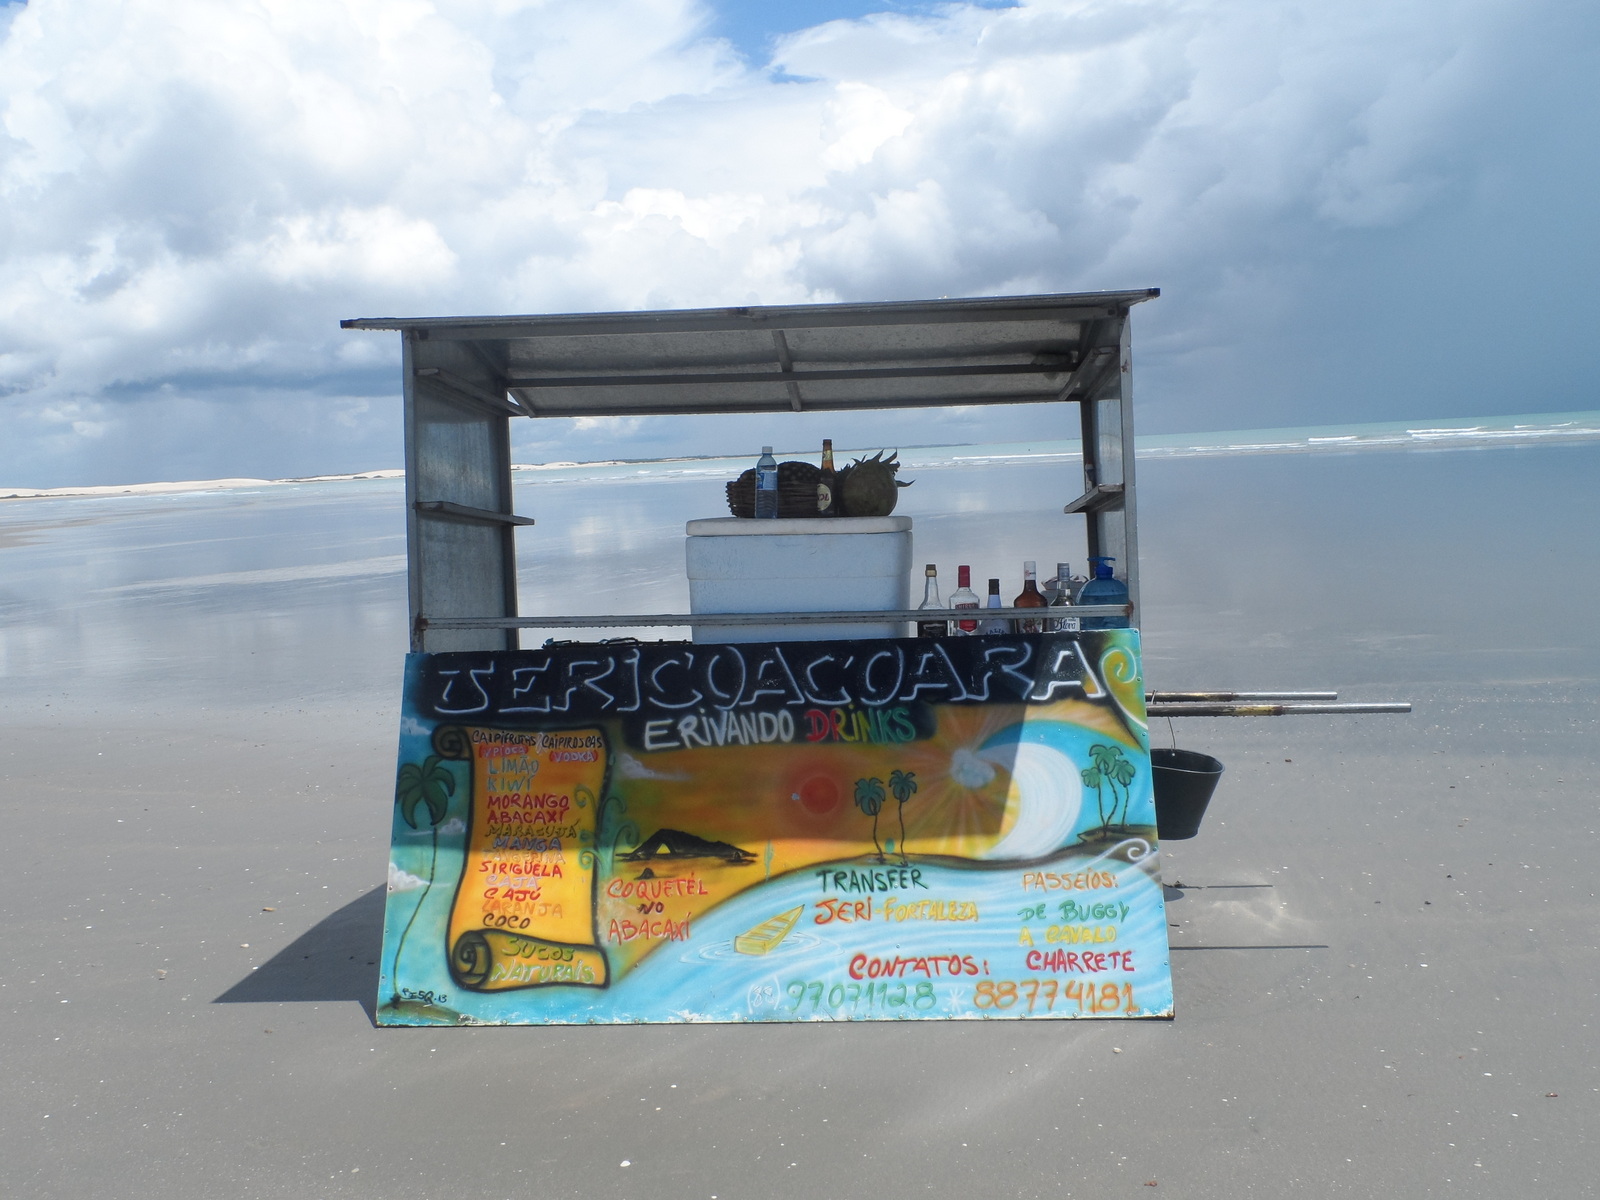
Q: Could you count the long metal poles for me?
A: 2